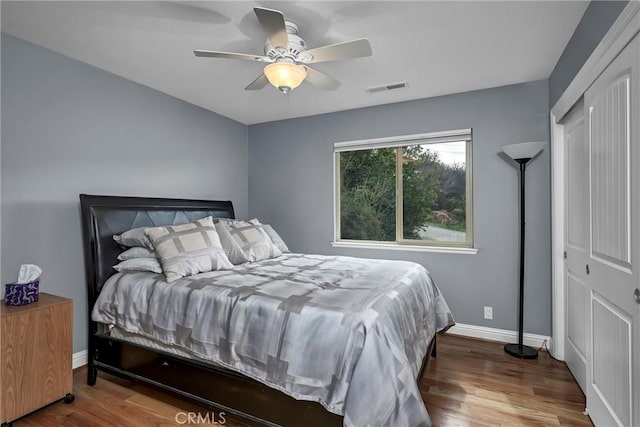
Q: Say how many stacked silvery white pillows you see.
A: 3